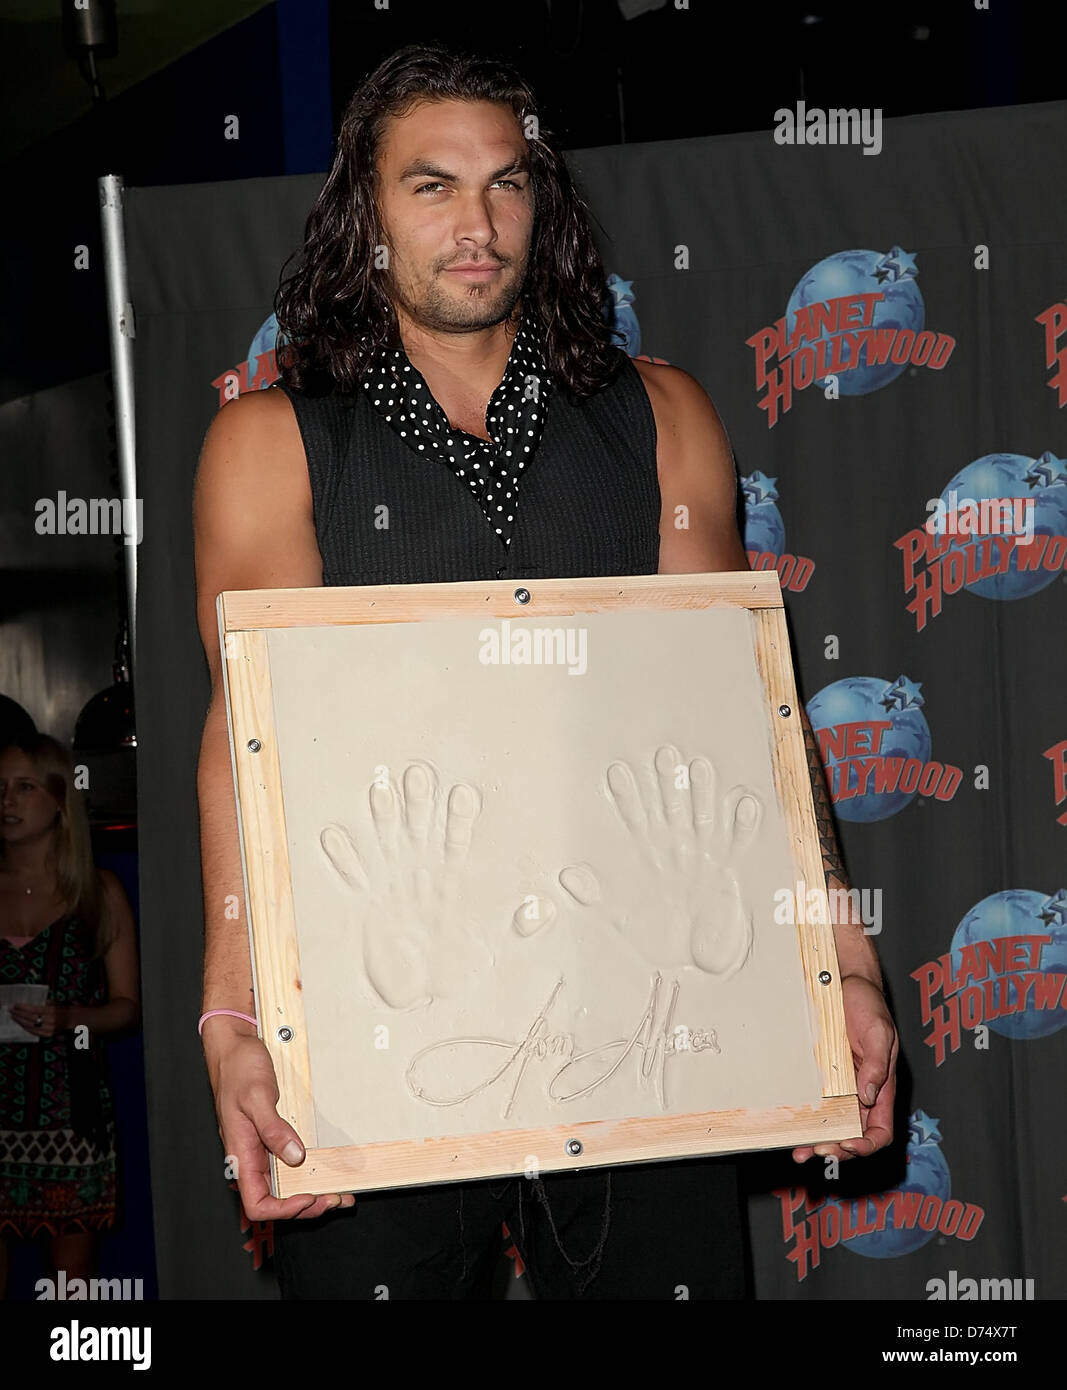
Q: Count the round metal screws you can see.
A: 6